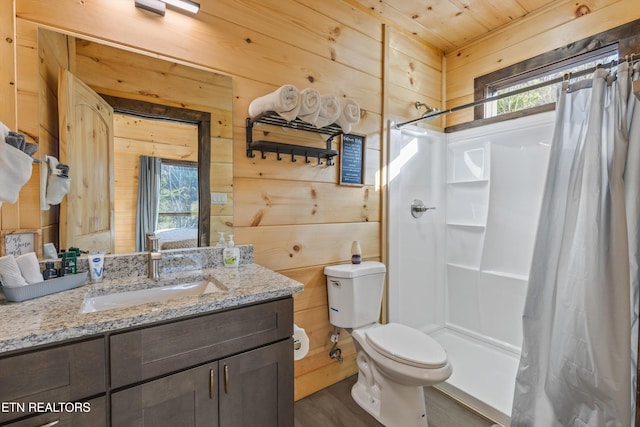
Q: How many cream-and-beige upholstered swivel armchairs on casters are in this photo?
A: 0